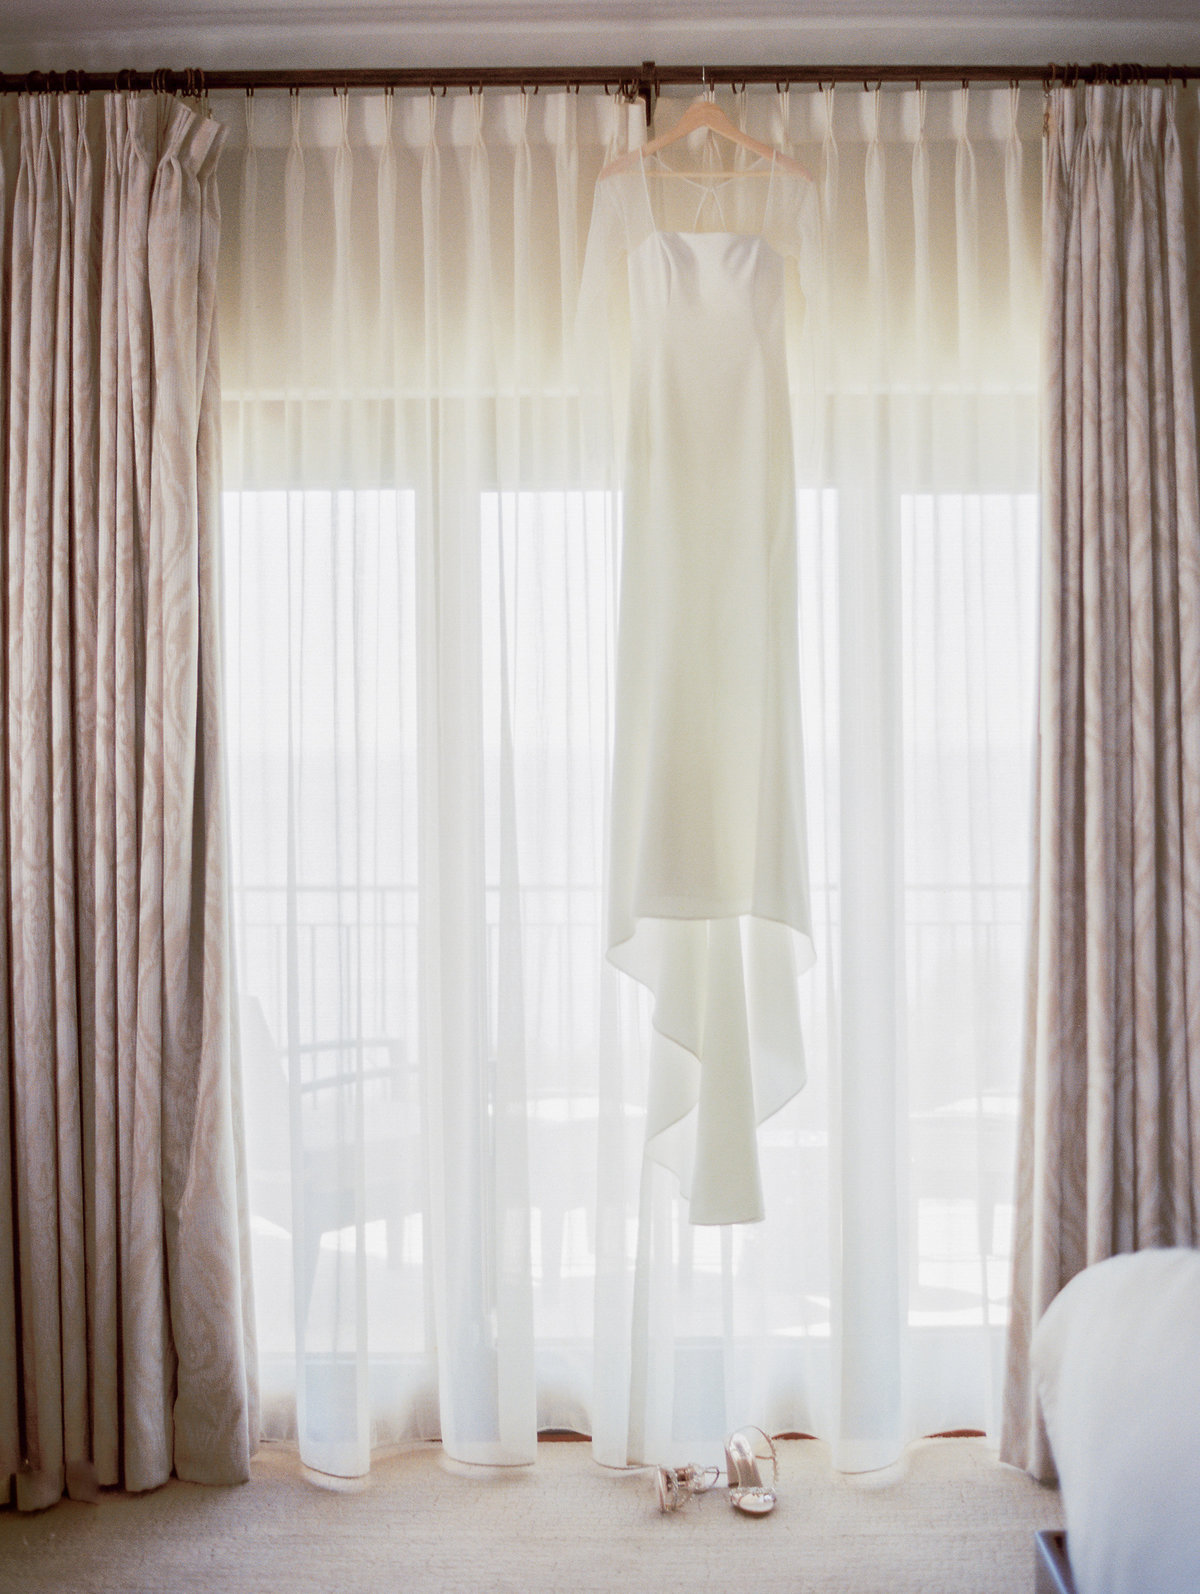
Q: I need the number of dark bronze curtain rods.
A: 1